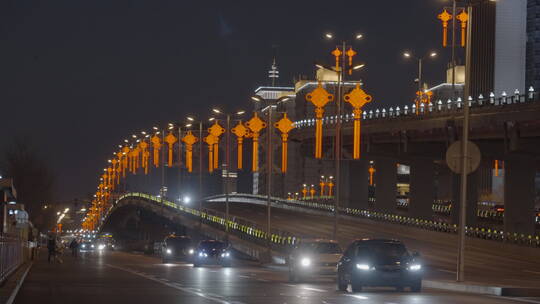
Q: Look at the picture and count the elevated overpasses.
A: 2